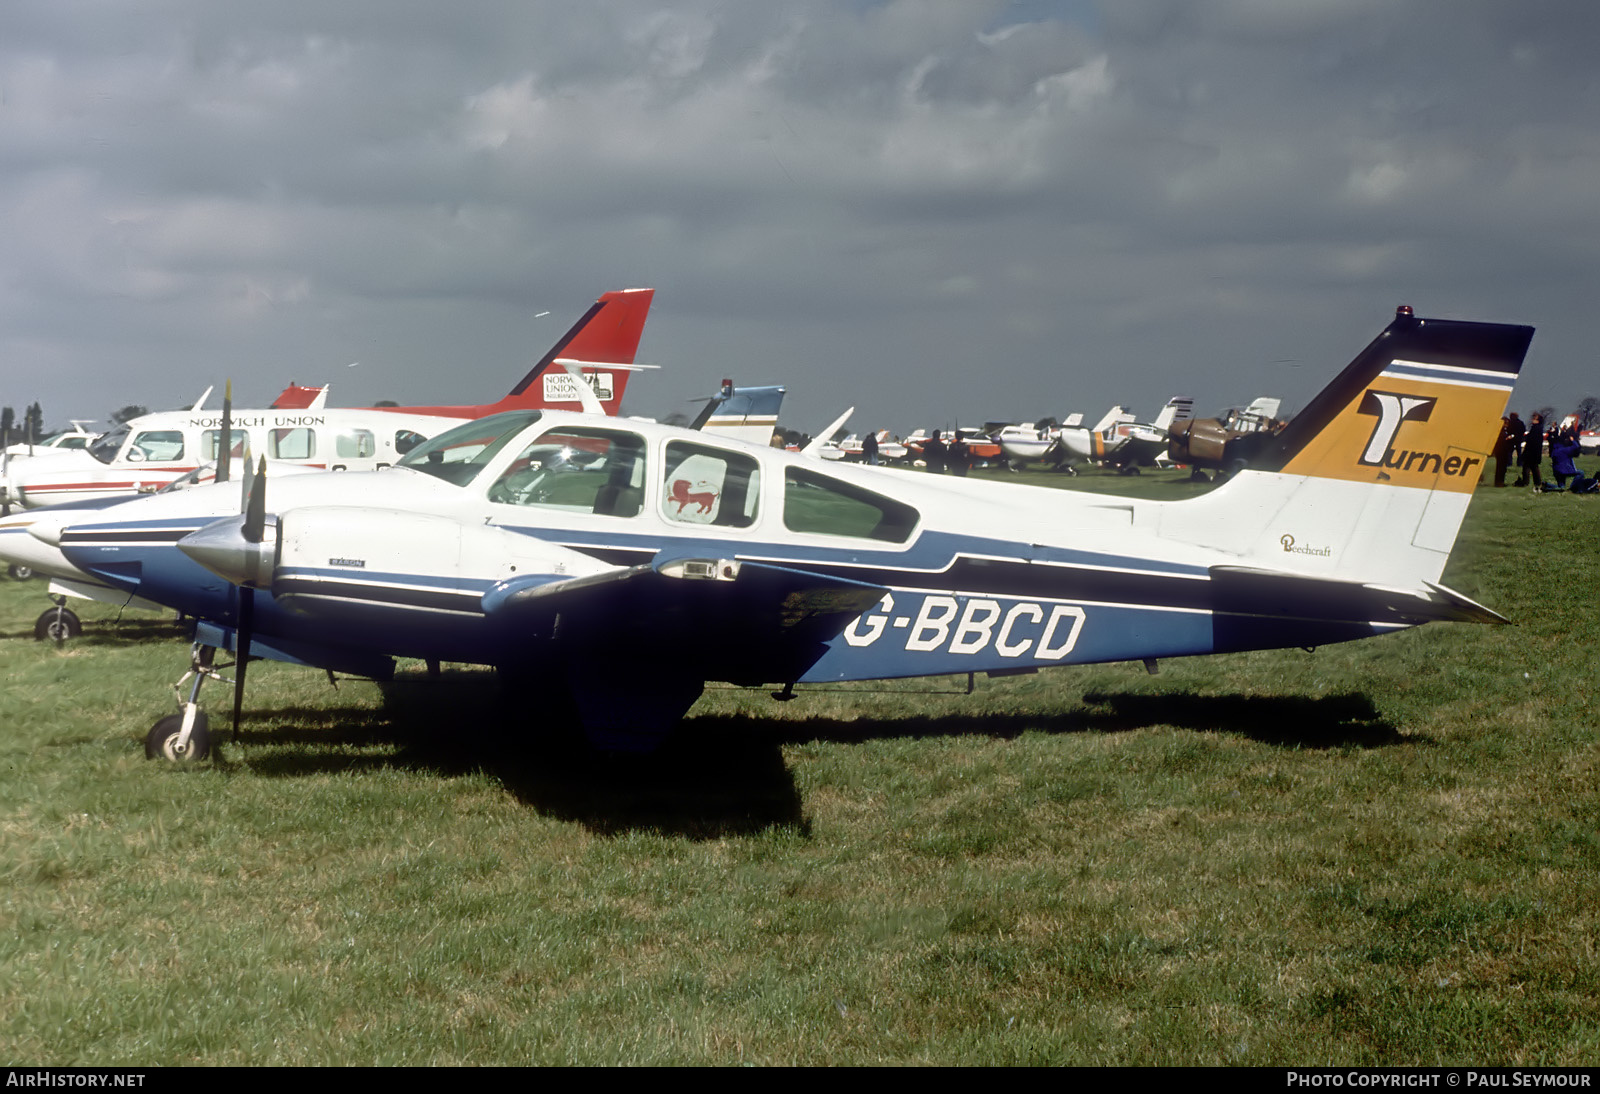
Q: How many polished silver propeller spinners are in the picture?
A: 1